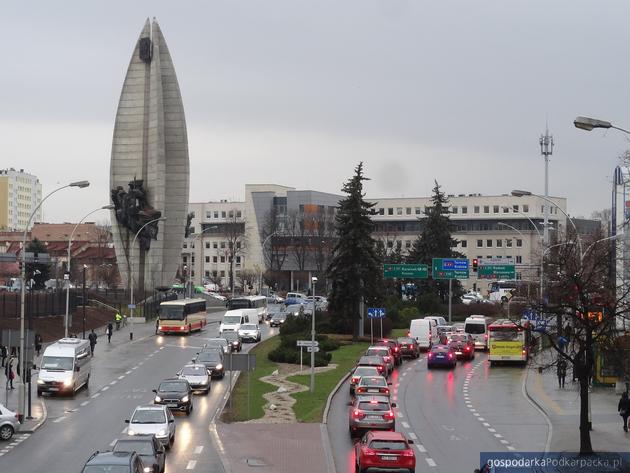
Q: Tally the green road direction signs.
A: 3